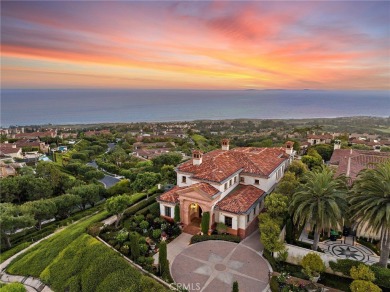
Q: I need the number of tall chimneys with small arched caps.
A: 3